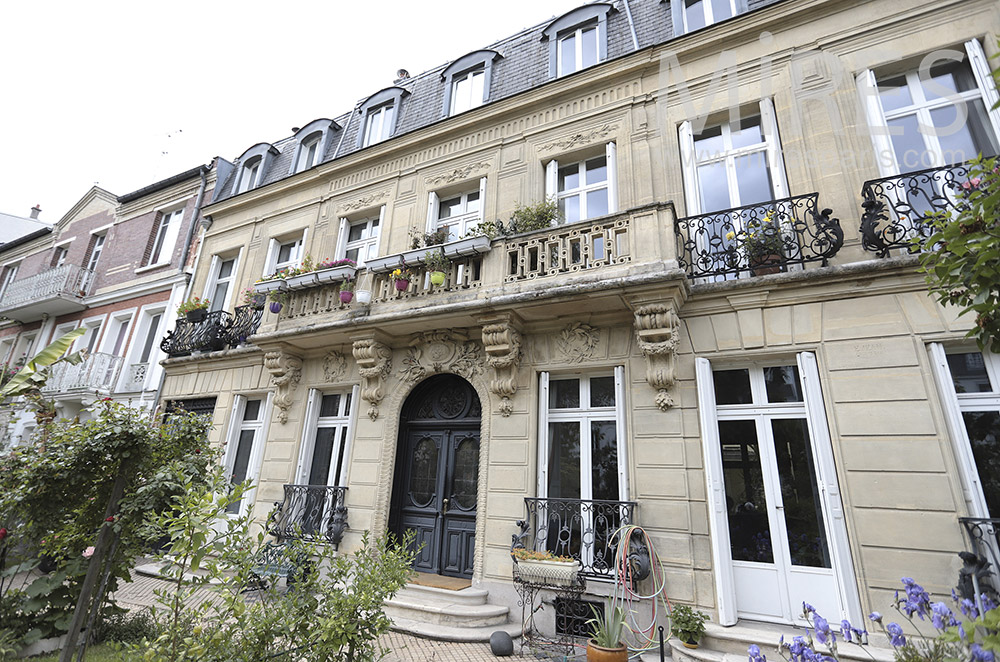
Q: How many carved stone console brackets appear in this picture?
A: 4